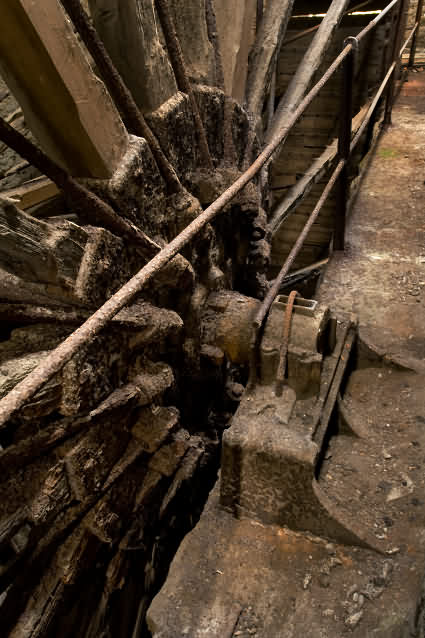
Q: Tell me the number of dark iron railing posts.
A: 3